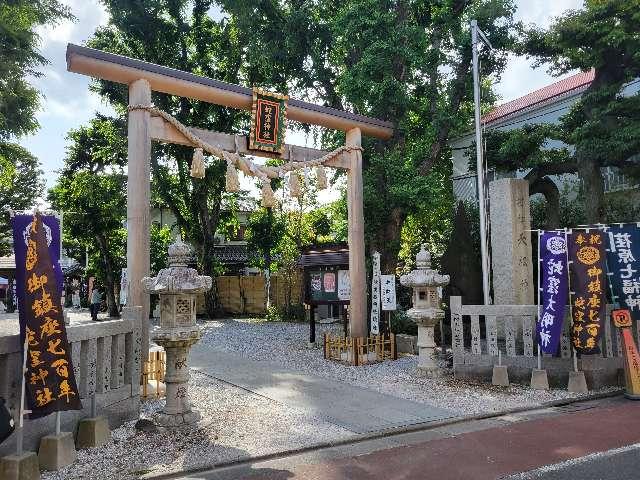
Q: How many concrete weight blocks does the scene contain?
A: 6